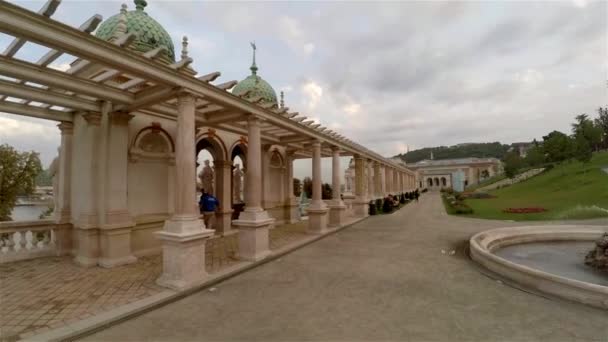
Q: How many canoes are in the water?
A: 0